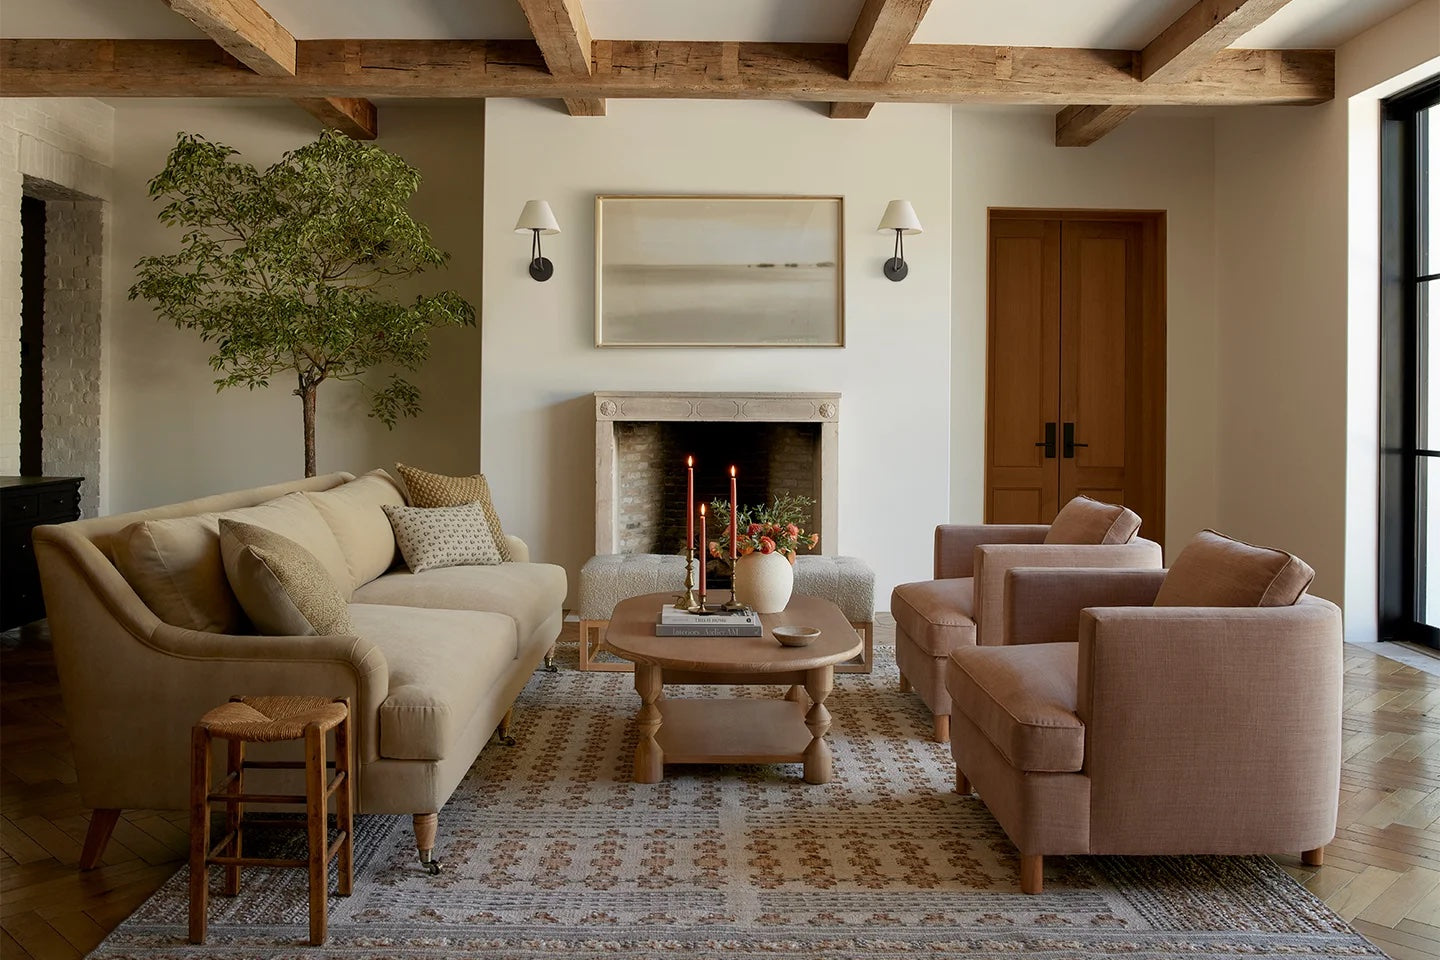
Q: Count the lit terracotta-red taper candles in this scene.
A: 3